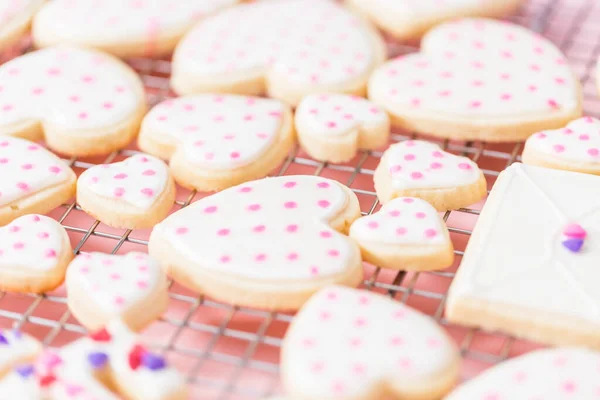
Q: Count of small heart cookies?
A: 7